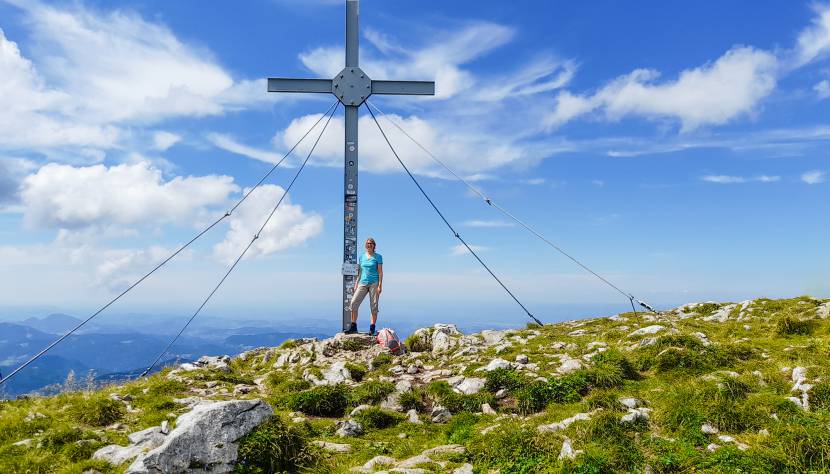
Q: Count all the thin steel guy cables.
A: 4